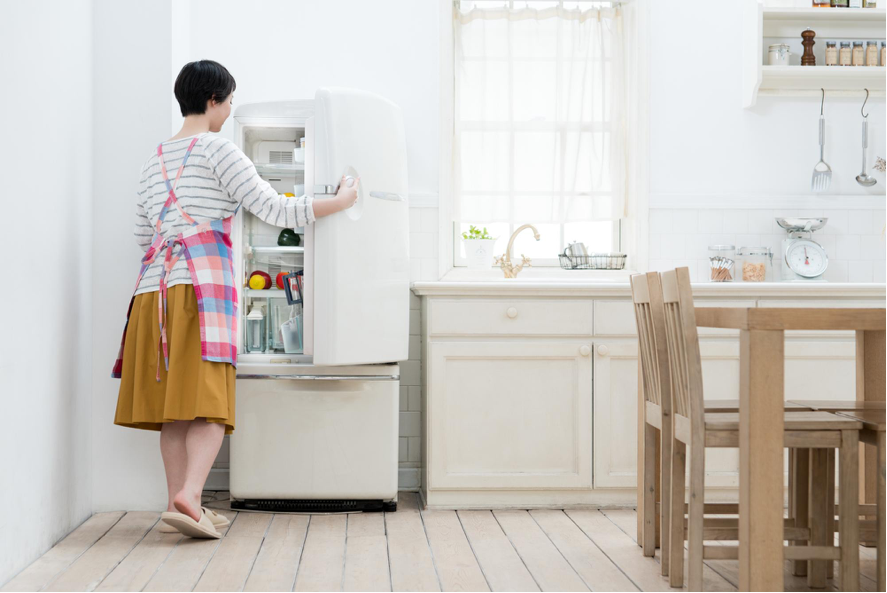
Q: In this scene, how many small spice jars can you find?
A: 5